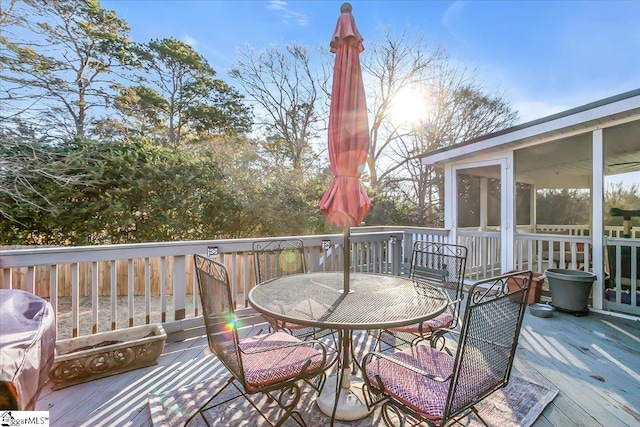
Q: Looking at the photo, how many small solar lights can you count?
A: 3